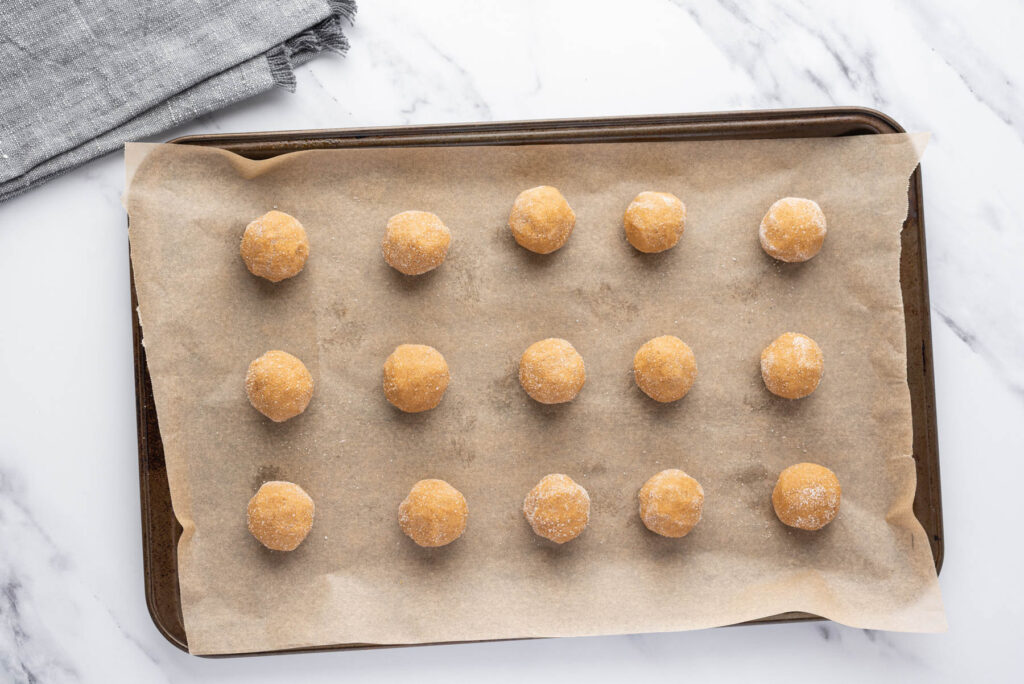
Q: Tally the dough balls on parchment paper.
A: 15